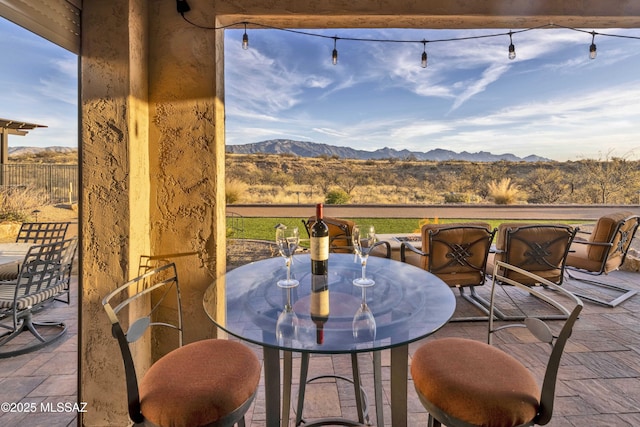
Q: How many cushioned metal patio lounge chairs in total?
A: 4